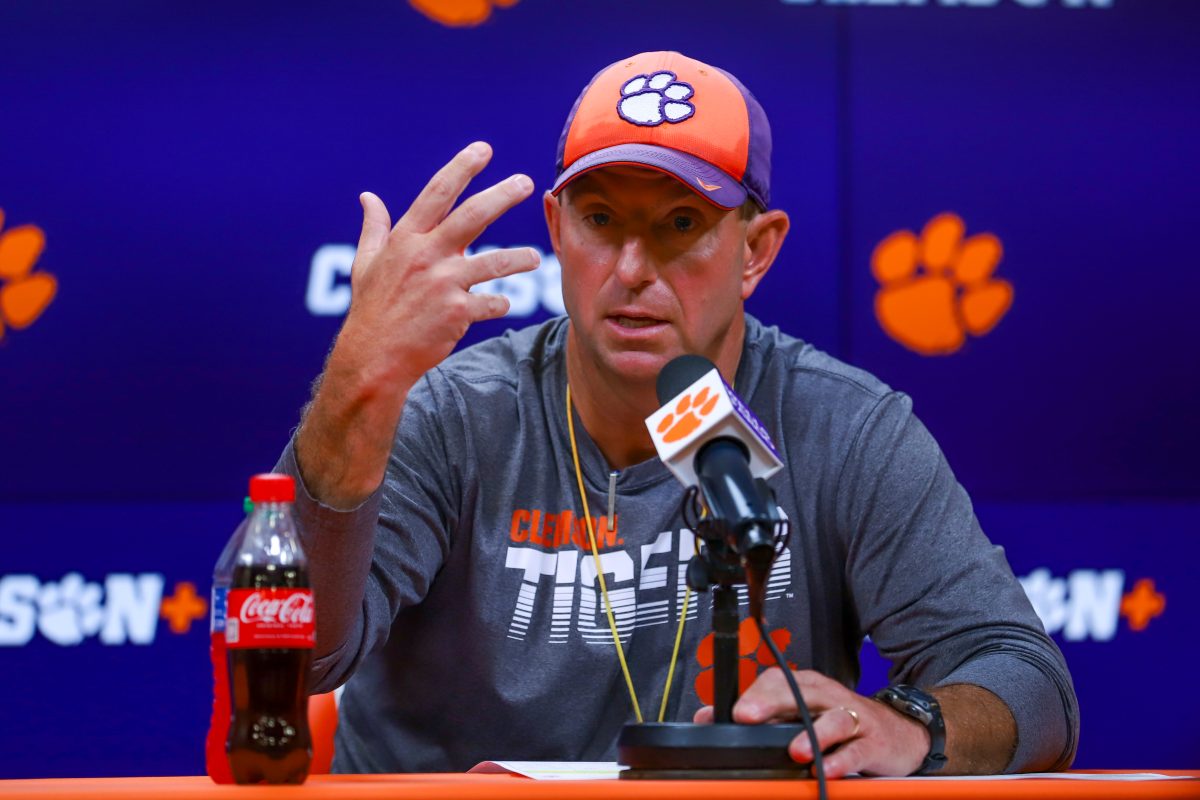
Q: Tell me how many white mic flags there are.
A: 1